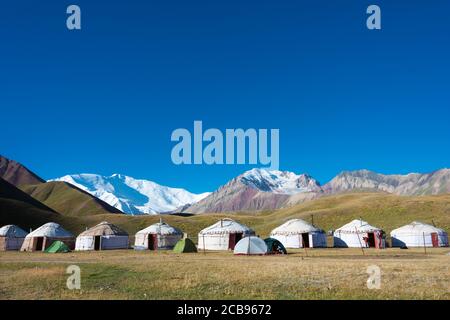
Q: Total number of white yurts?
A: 8